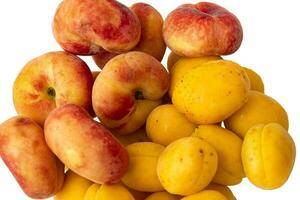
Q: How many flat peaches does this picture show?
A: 7